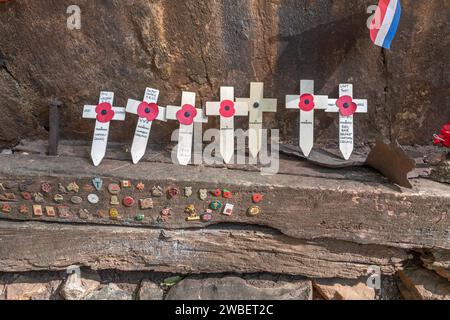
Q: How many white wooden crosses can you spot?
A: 7